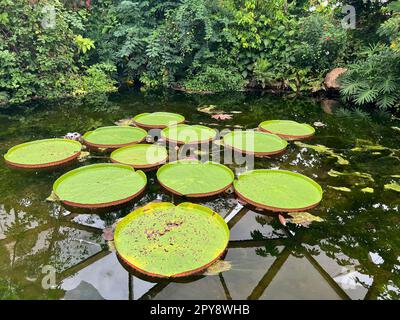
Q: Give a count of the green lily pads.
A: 11